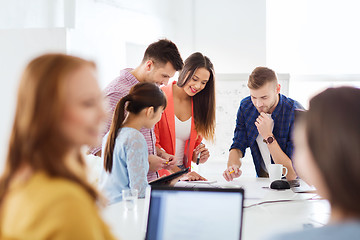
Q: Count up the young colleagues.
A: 6